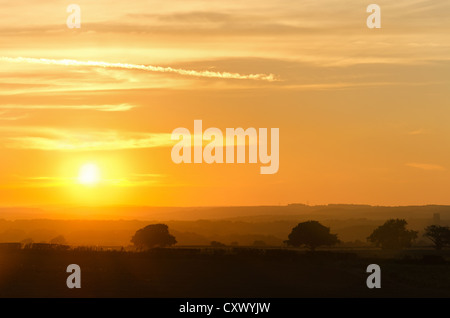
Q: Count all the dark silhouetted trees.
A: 4